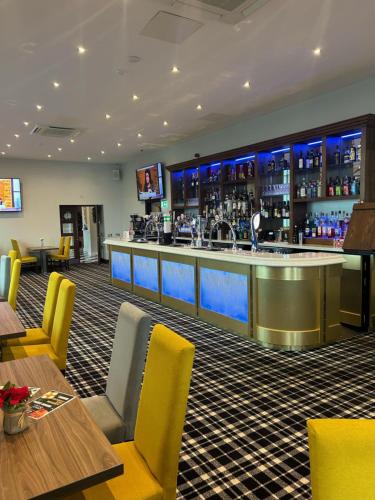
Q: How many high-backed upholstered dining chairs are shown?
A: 11